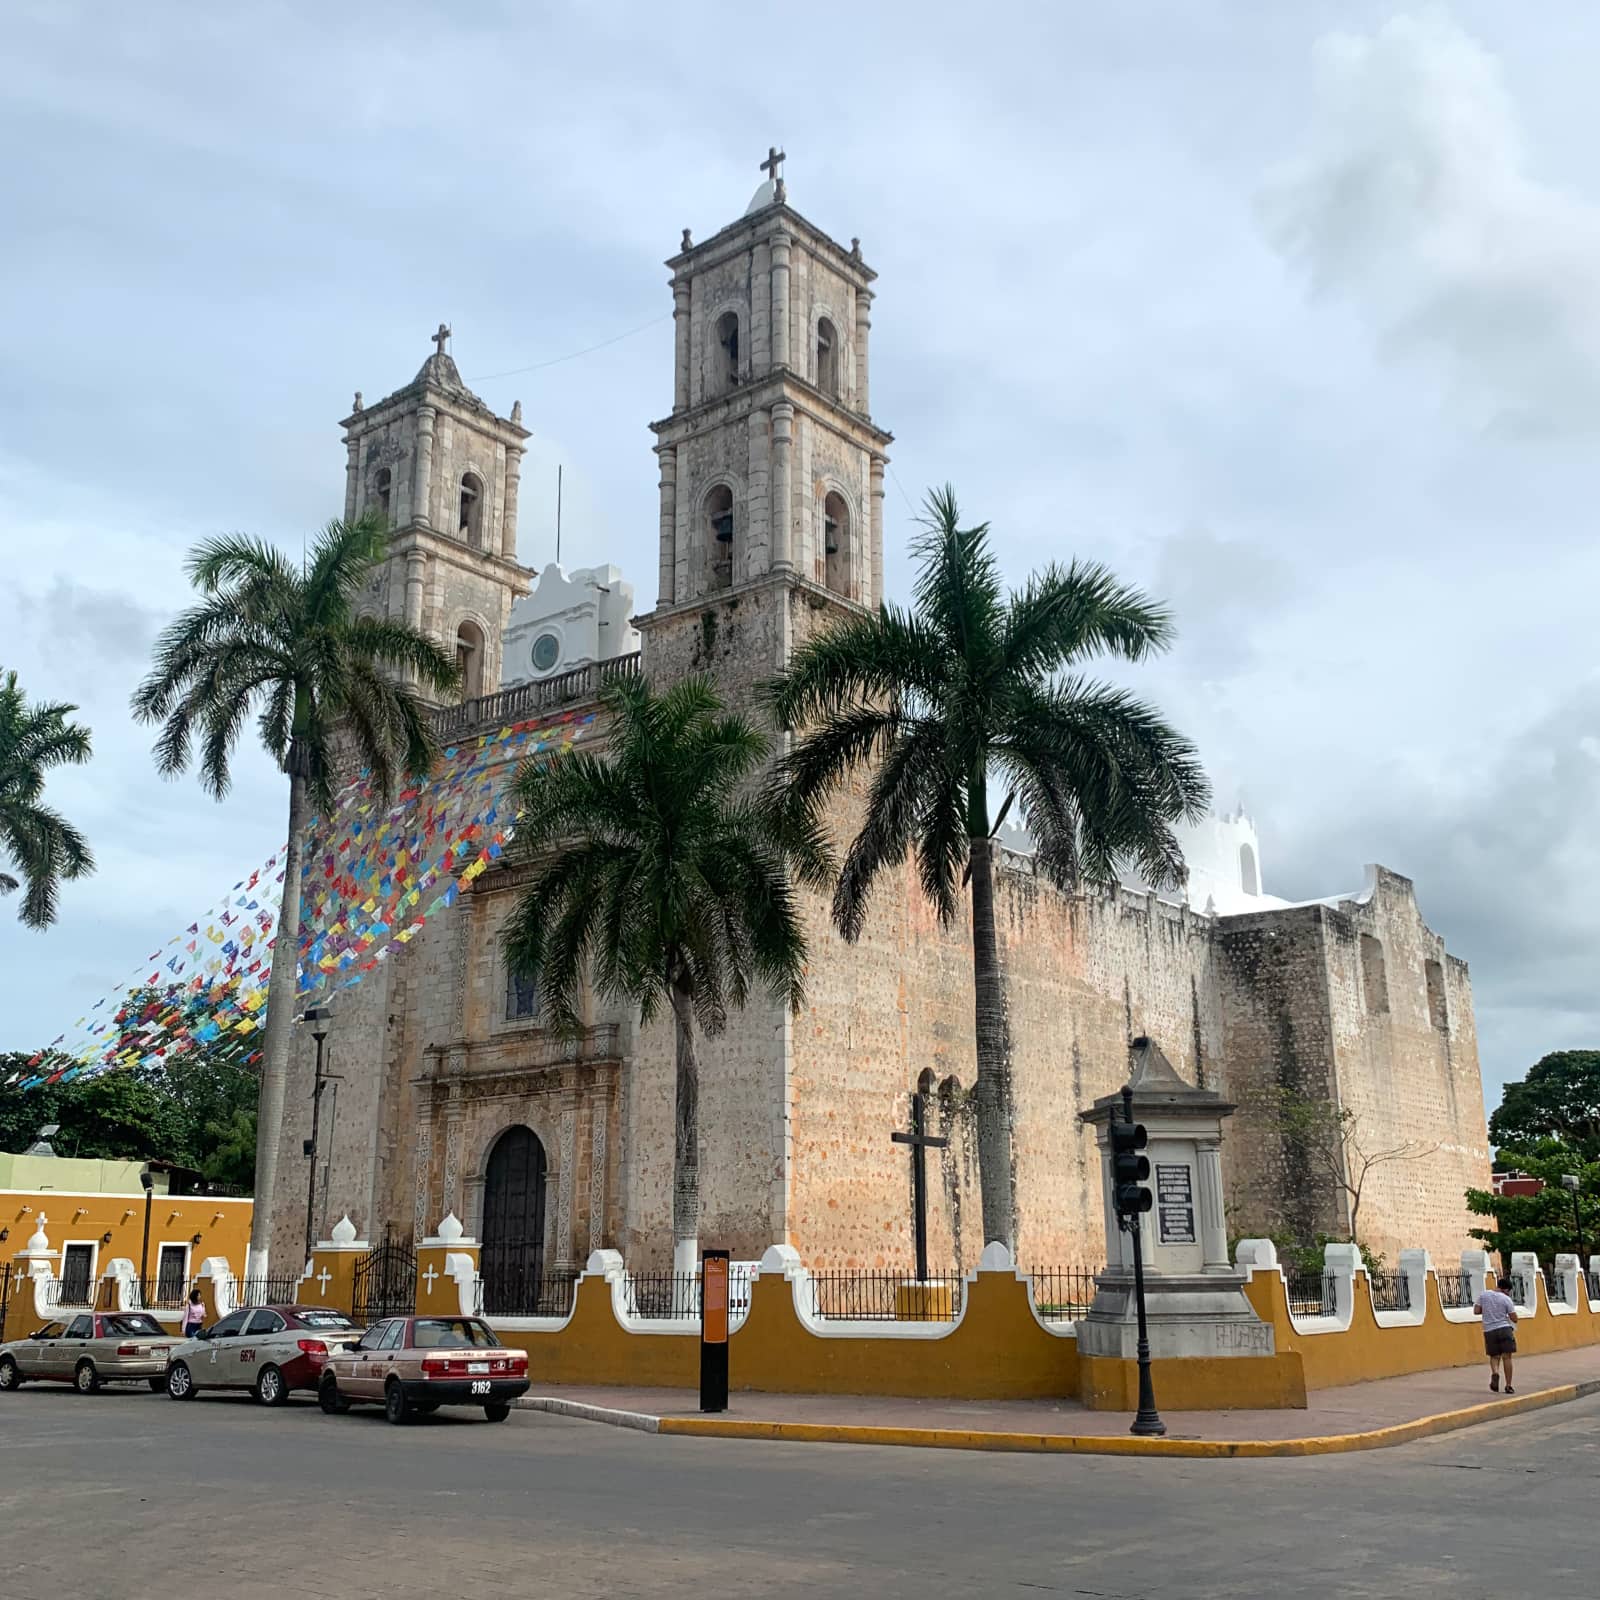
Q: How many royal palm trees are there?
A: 4